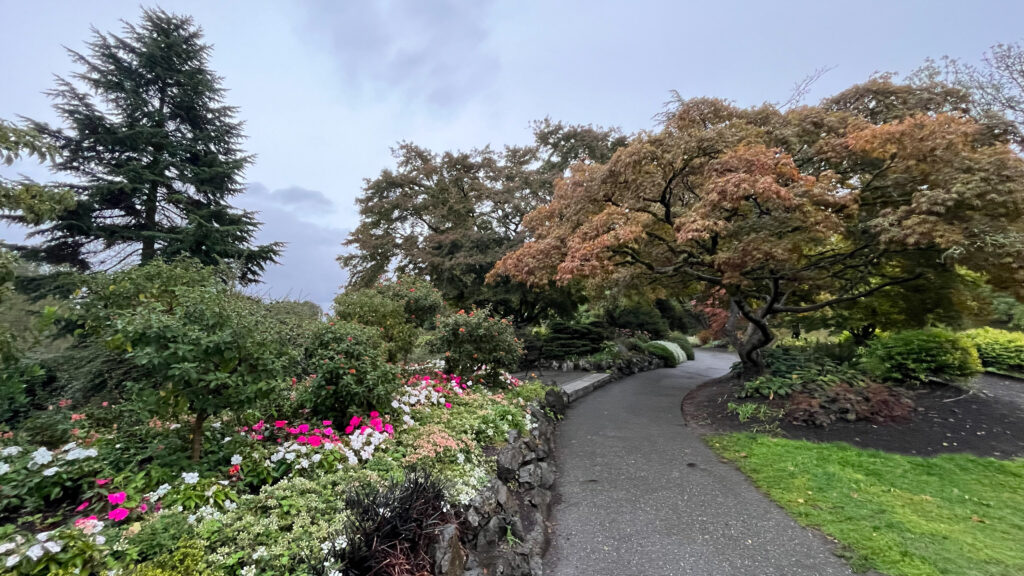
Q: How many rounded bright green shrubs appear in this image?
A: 2